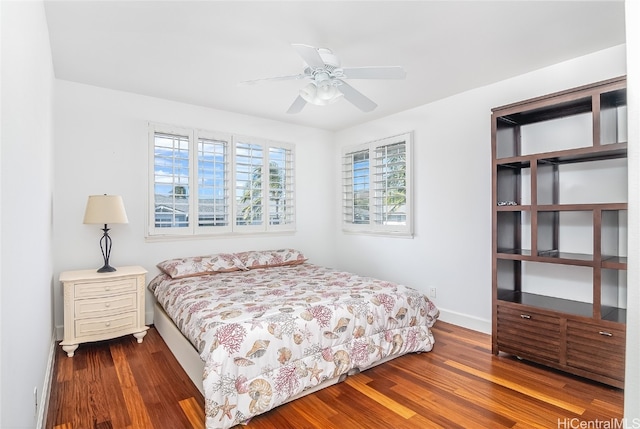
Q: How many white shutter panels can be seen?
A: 6